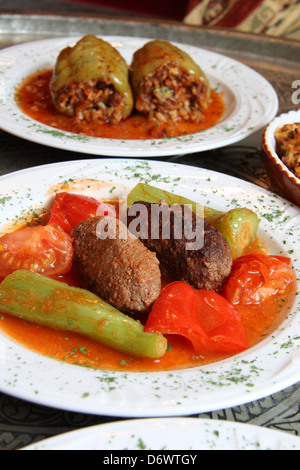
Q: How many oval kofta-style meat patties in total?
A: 2